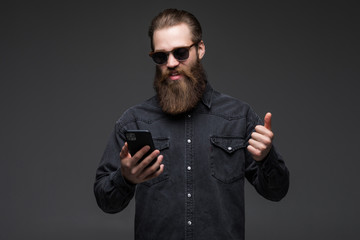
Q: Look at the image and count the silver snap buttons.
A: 6